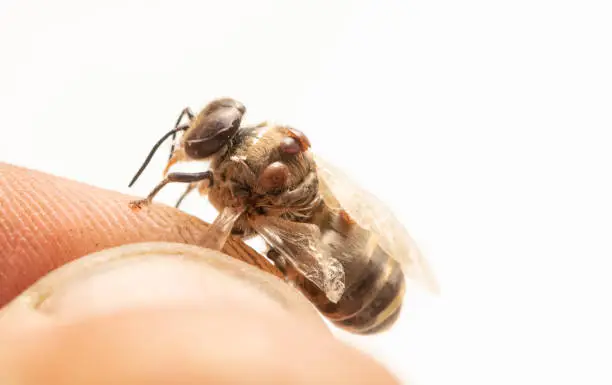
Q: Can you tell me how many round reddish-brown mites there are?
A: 3